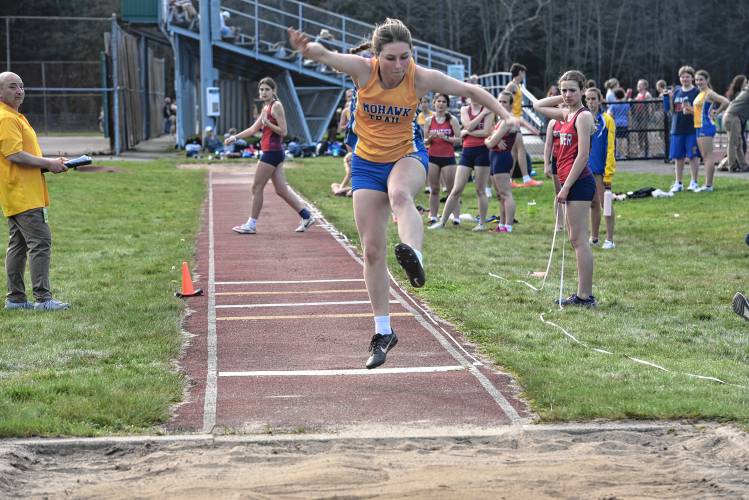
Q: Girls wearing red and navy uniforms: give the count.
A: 6